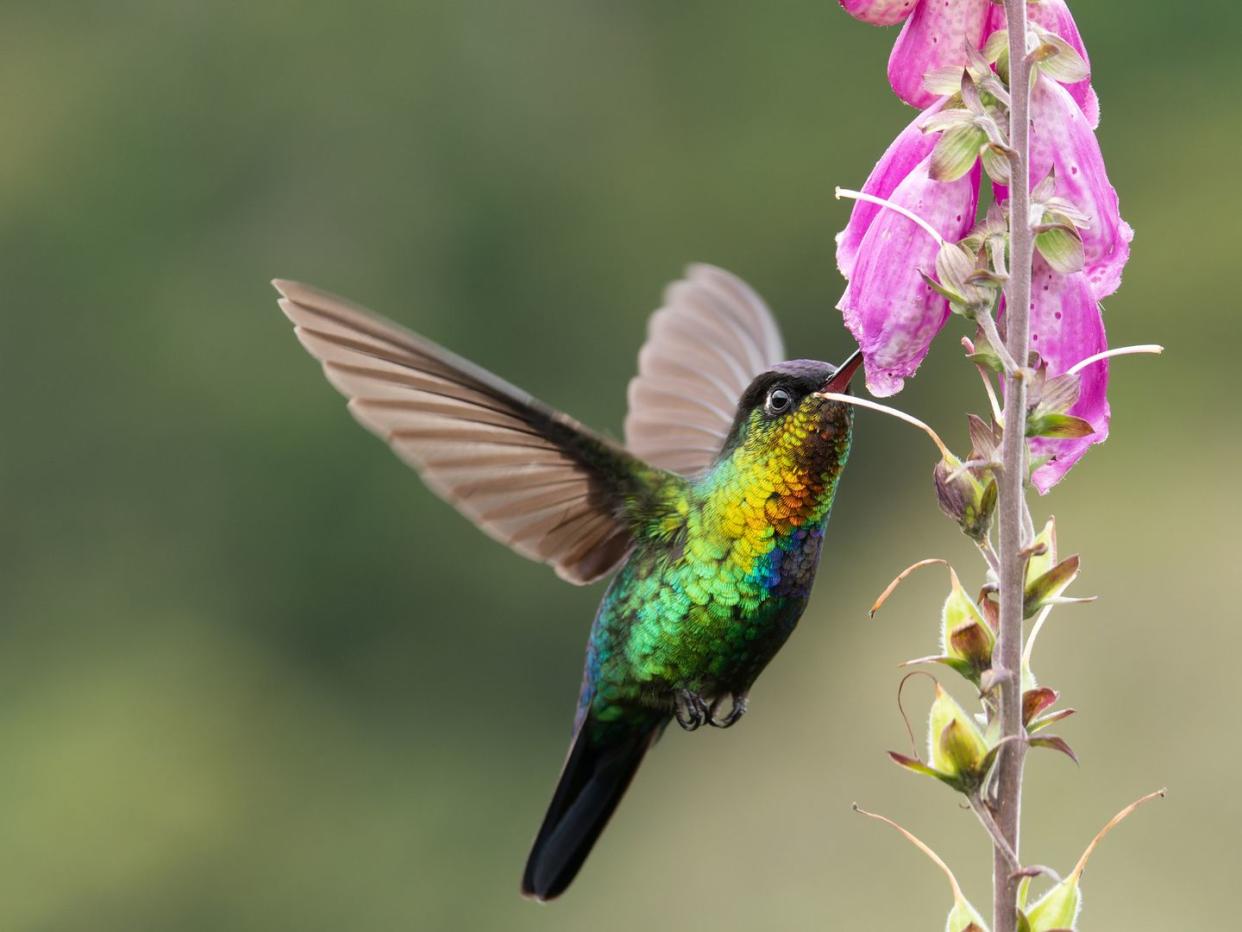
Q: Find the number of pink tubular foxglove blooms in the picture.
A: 7